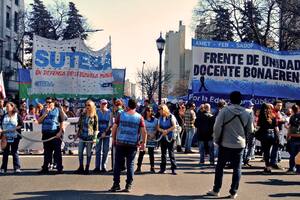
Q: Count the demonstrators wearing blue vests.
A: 7